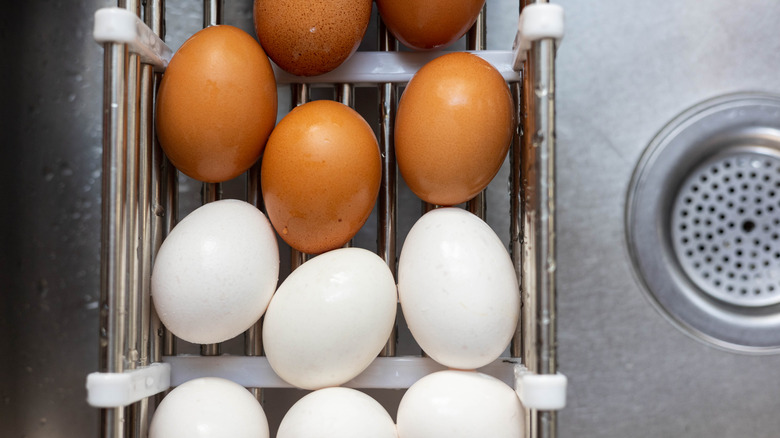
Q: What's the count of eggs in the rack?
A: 11